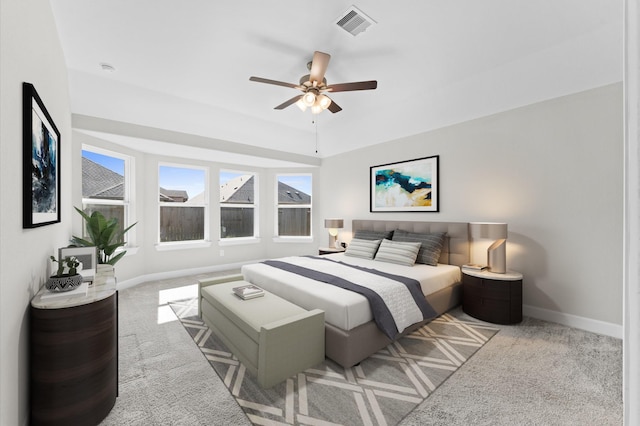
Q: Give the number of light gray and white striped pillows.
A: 2